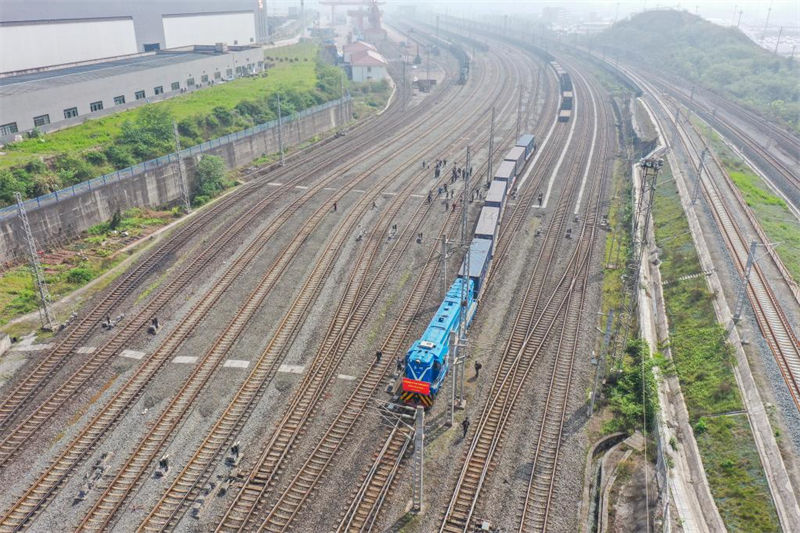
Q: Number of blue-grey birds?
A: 0